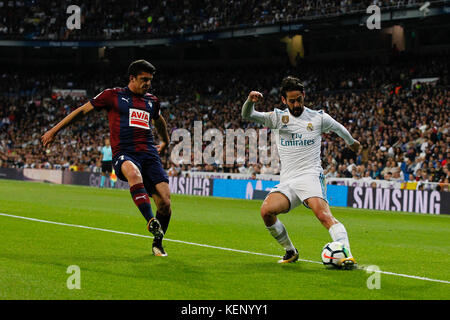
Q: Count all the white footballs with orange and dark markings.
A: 1